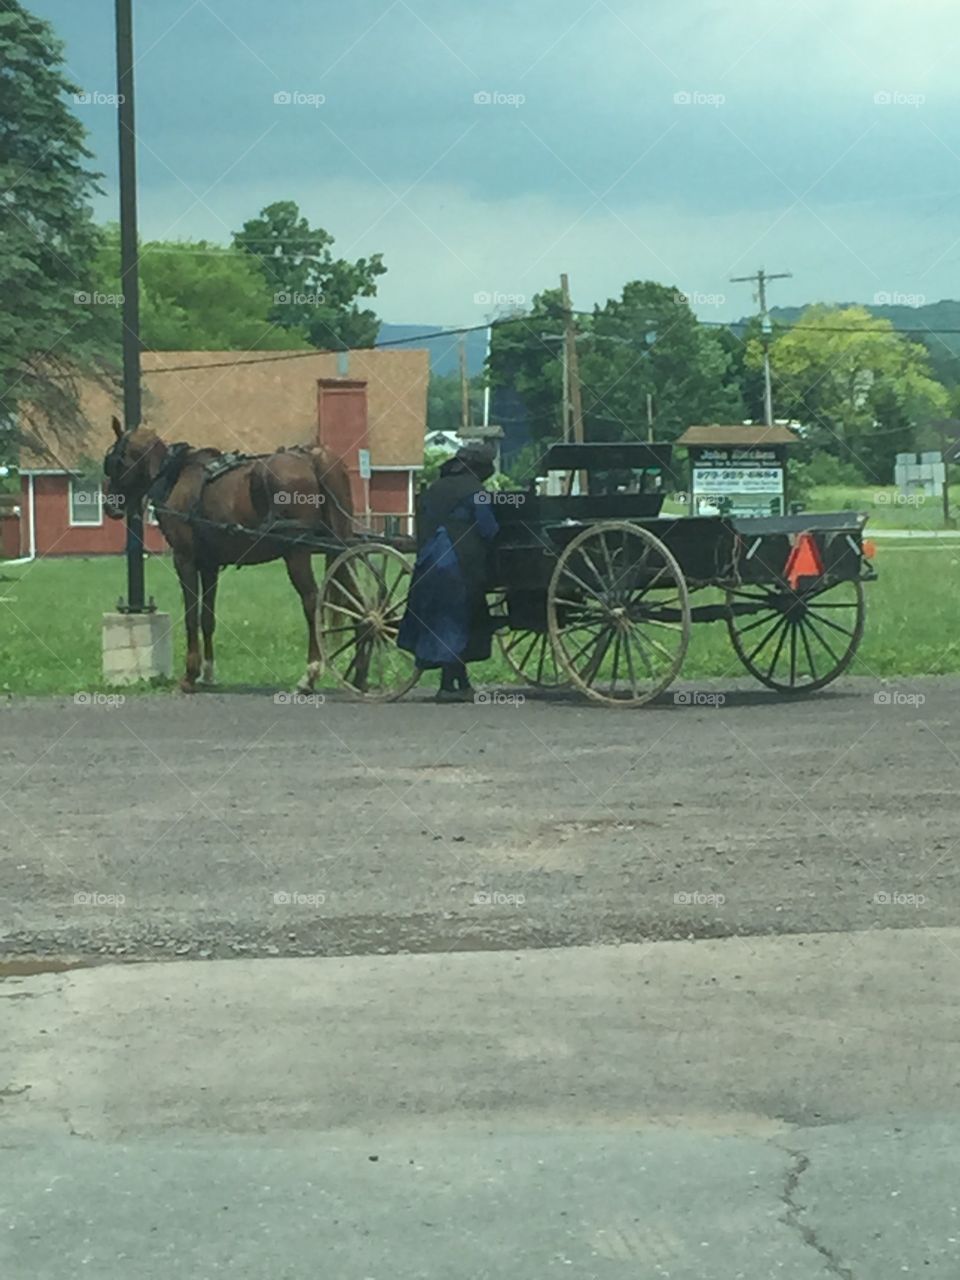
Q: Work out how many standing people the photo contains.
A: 1